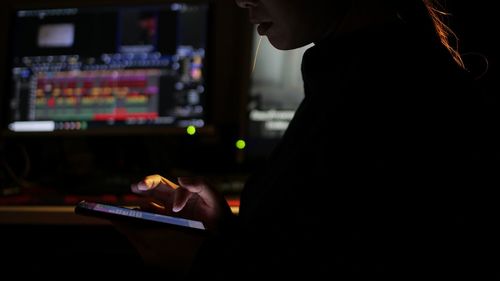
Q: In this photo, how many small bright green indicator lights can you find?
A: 2